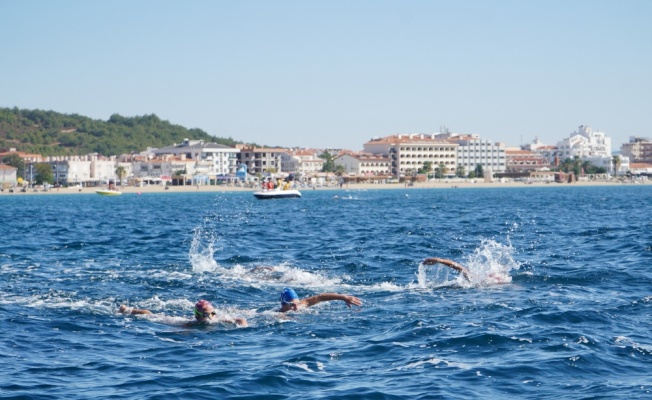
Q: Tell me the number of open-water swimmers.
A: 4